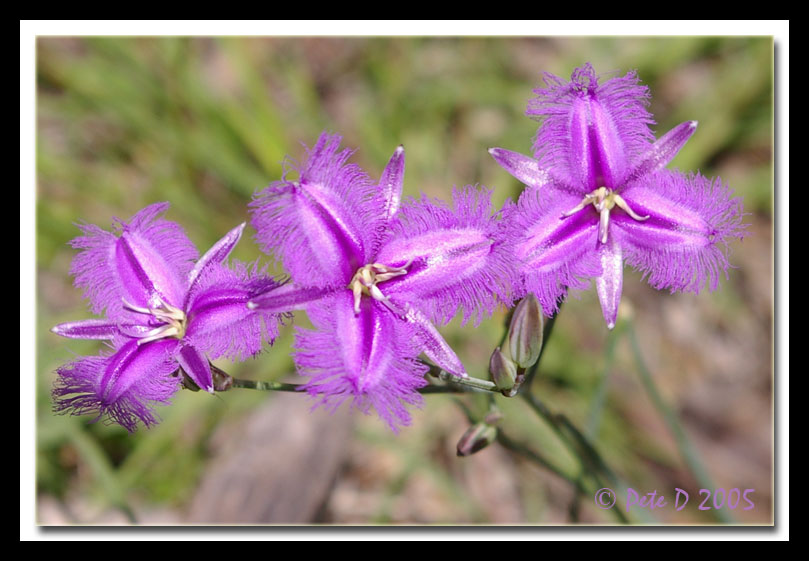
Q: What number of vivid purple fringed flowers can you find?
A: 3